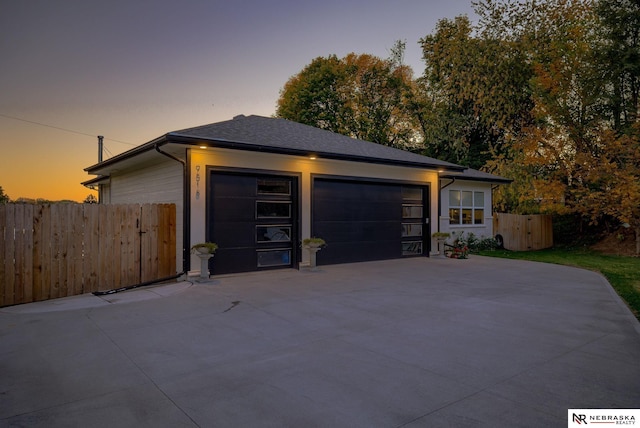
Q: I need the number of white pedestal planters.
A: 3